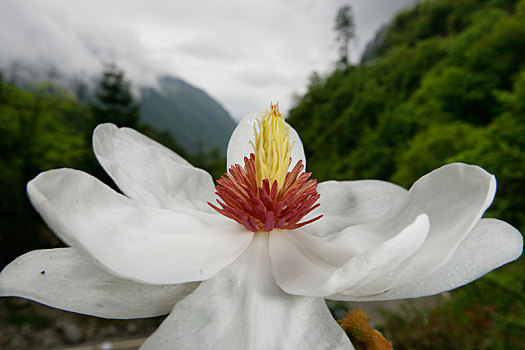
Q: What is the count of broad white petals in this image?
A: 9